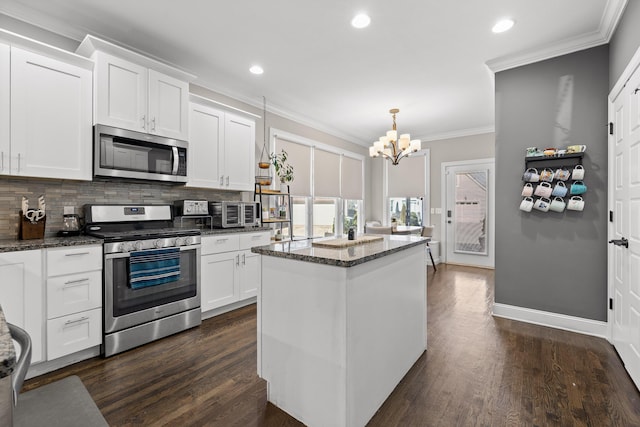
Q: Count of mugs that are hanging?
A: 12